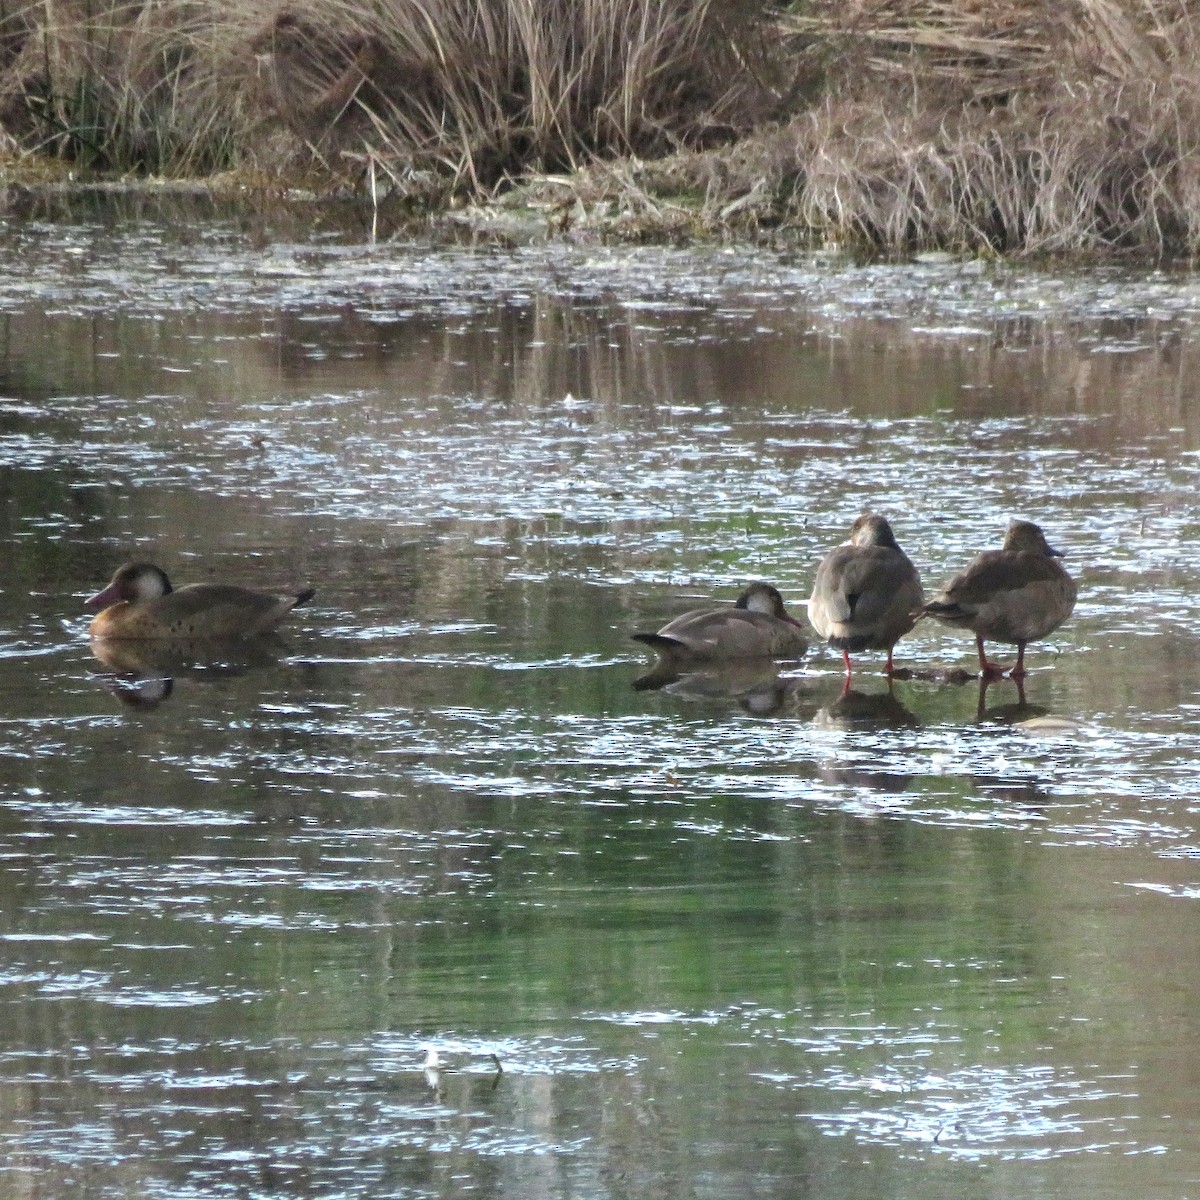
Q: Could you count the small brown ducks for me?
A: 4